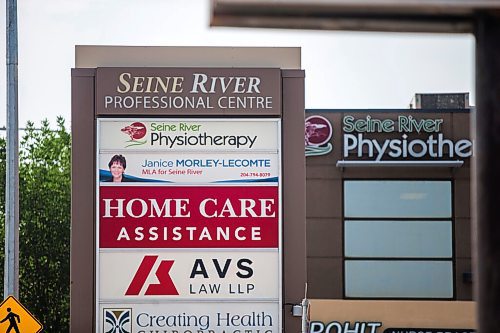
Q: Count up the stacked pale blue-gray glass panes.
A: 3